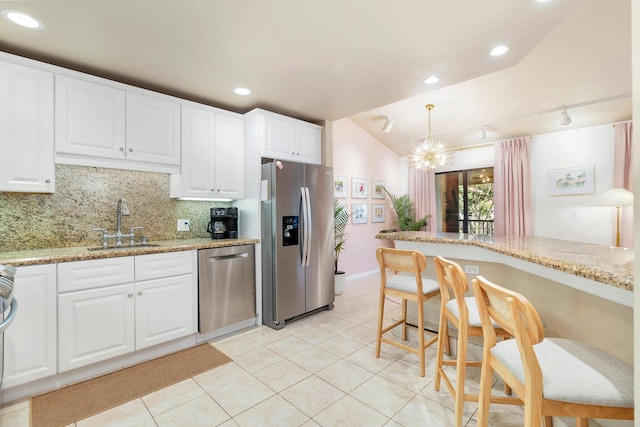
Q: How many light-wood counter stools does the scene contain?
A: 3